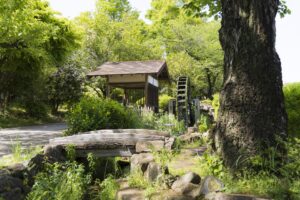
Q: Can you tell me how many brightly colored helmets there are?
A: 0